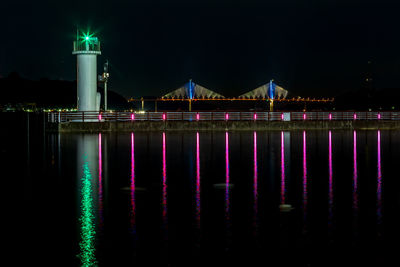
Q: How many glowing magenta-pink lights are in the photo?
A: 11